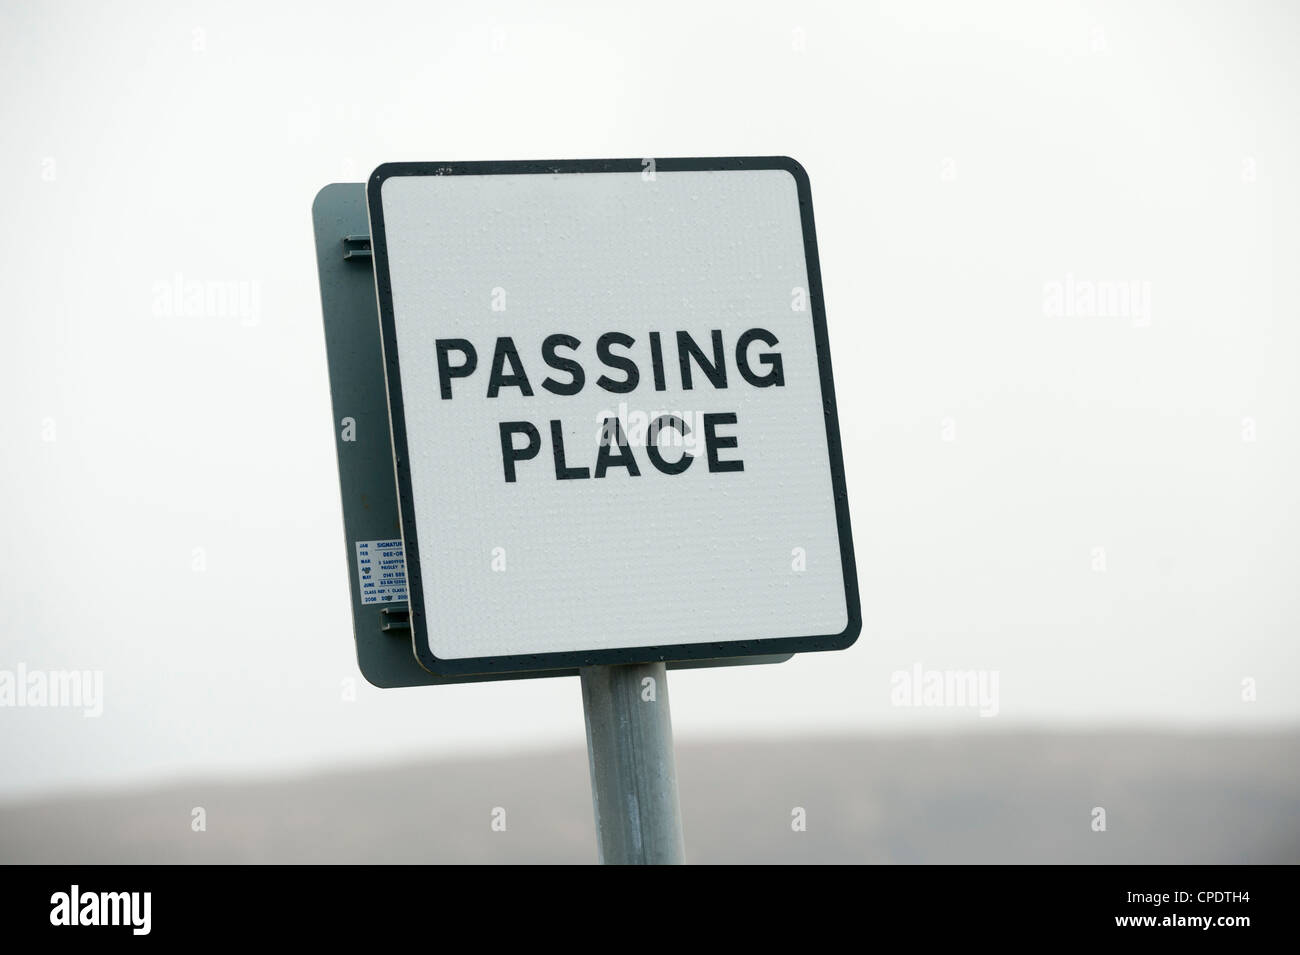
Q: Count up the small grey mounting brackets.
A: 2